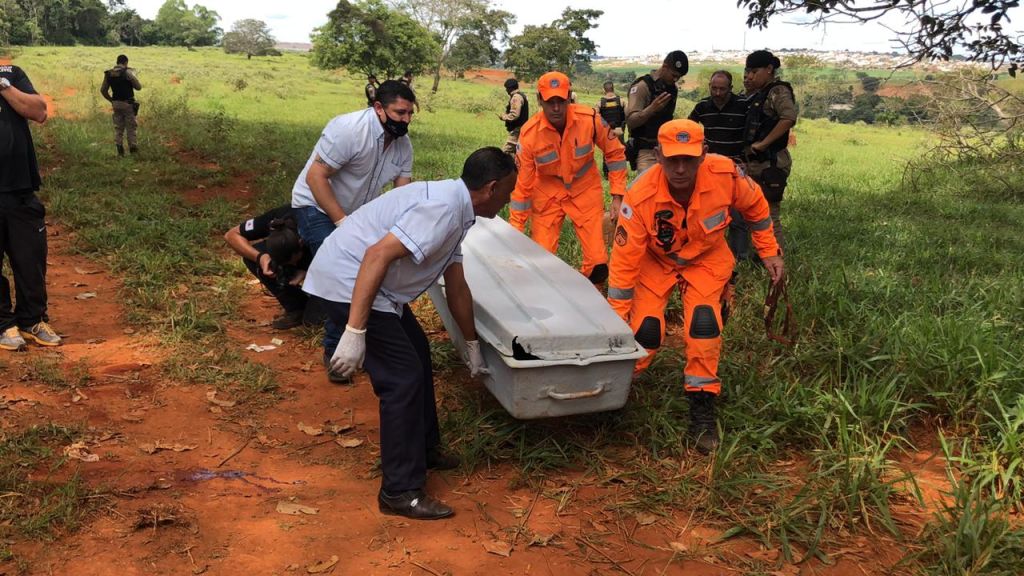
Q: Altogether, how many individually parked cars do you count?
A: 0